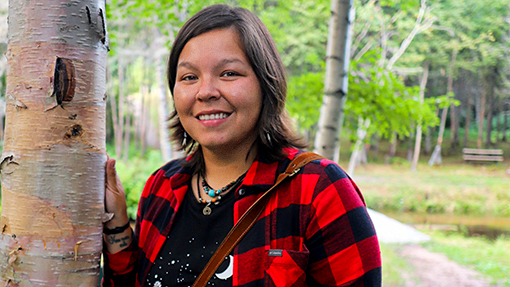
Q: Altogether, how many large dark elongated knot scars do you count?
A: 1